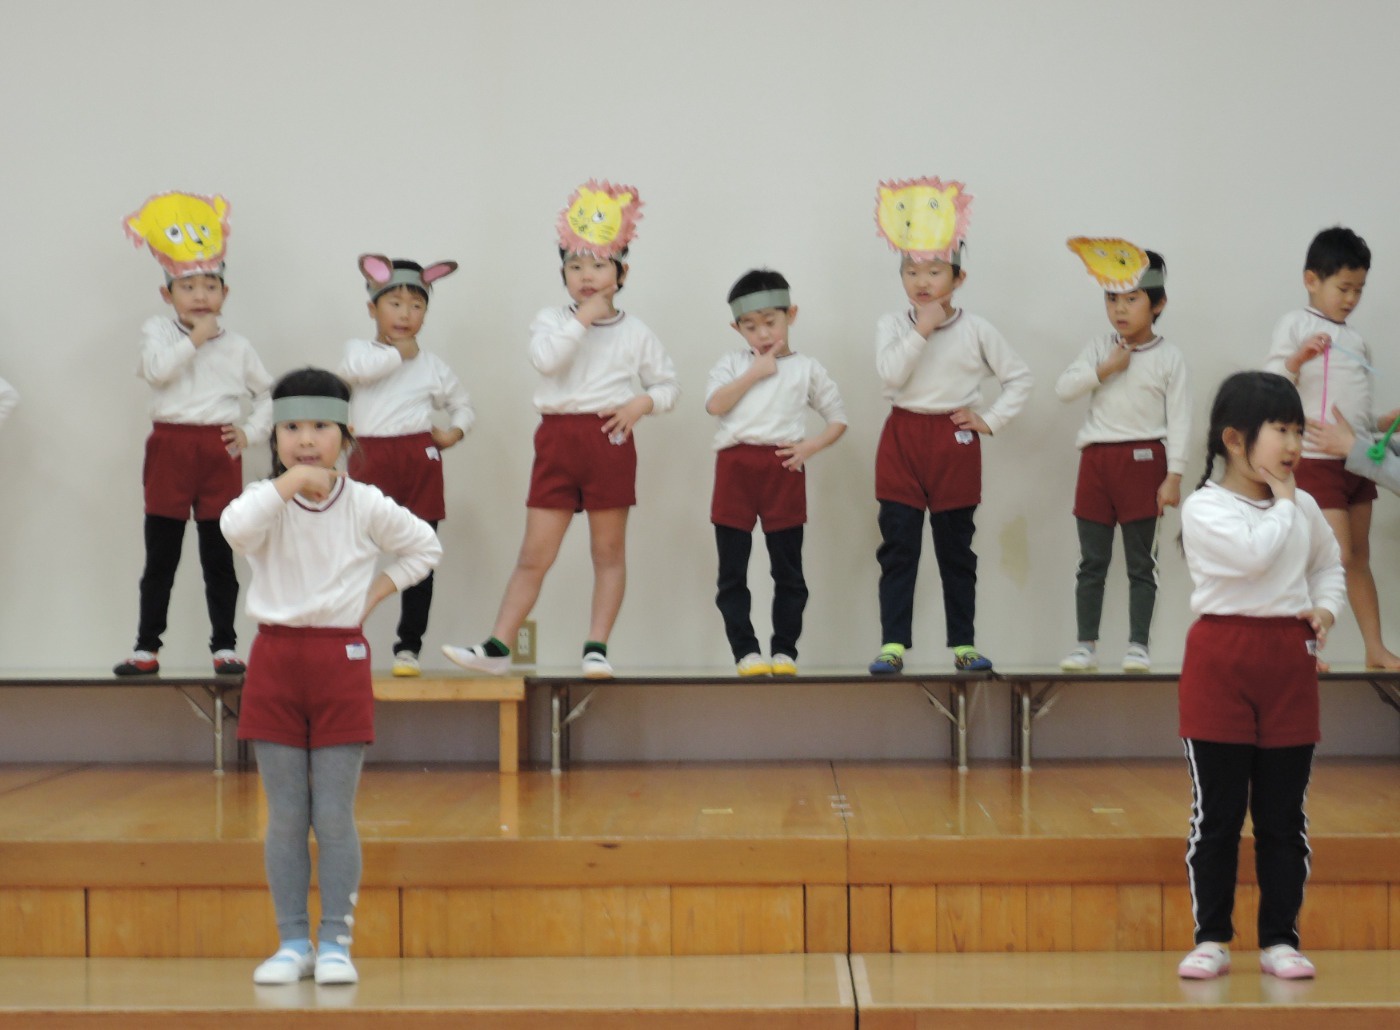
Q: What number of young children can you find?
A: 9